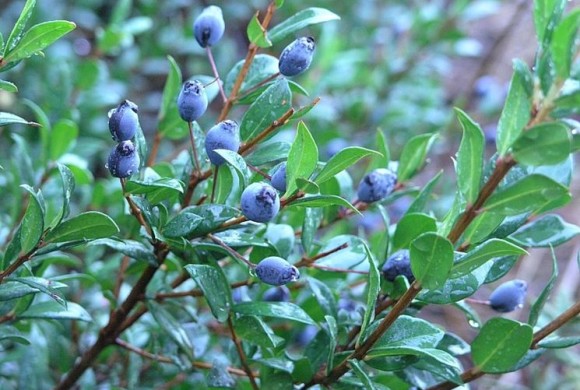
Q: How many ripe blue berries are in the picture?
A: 12